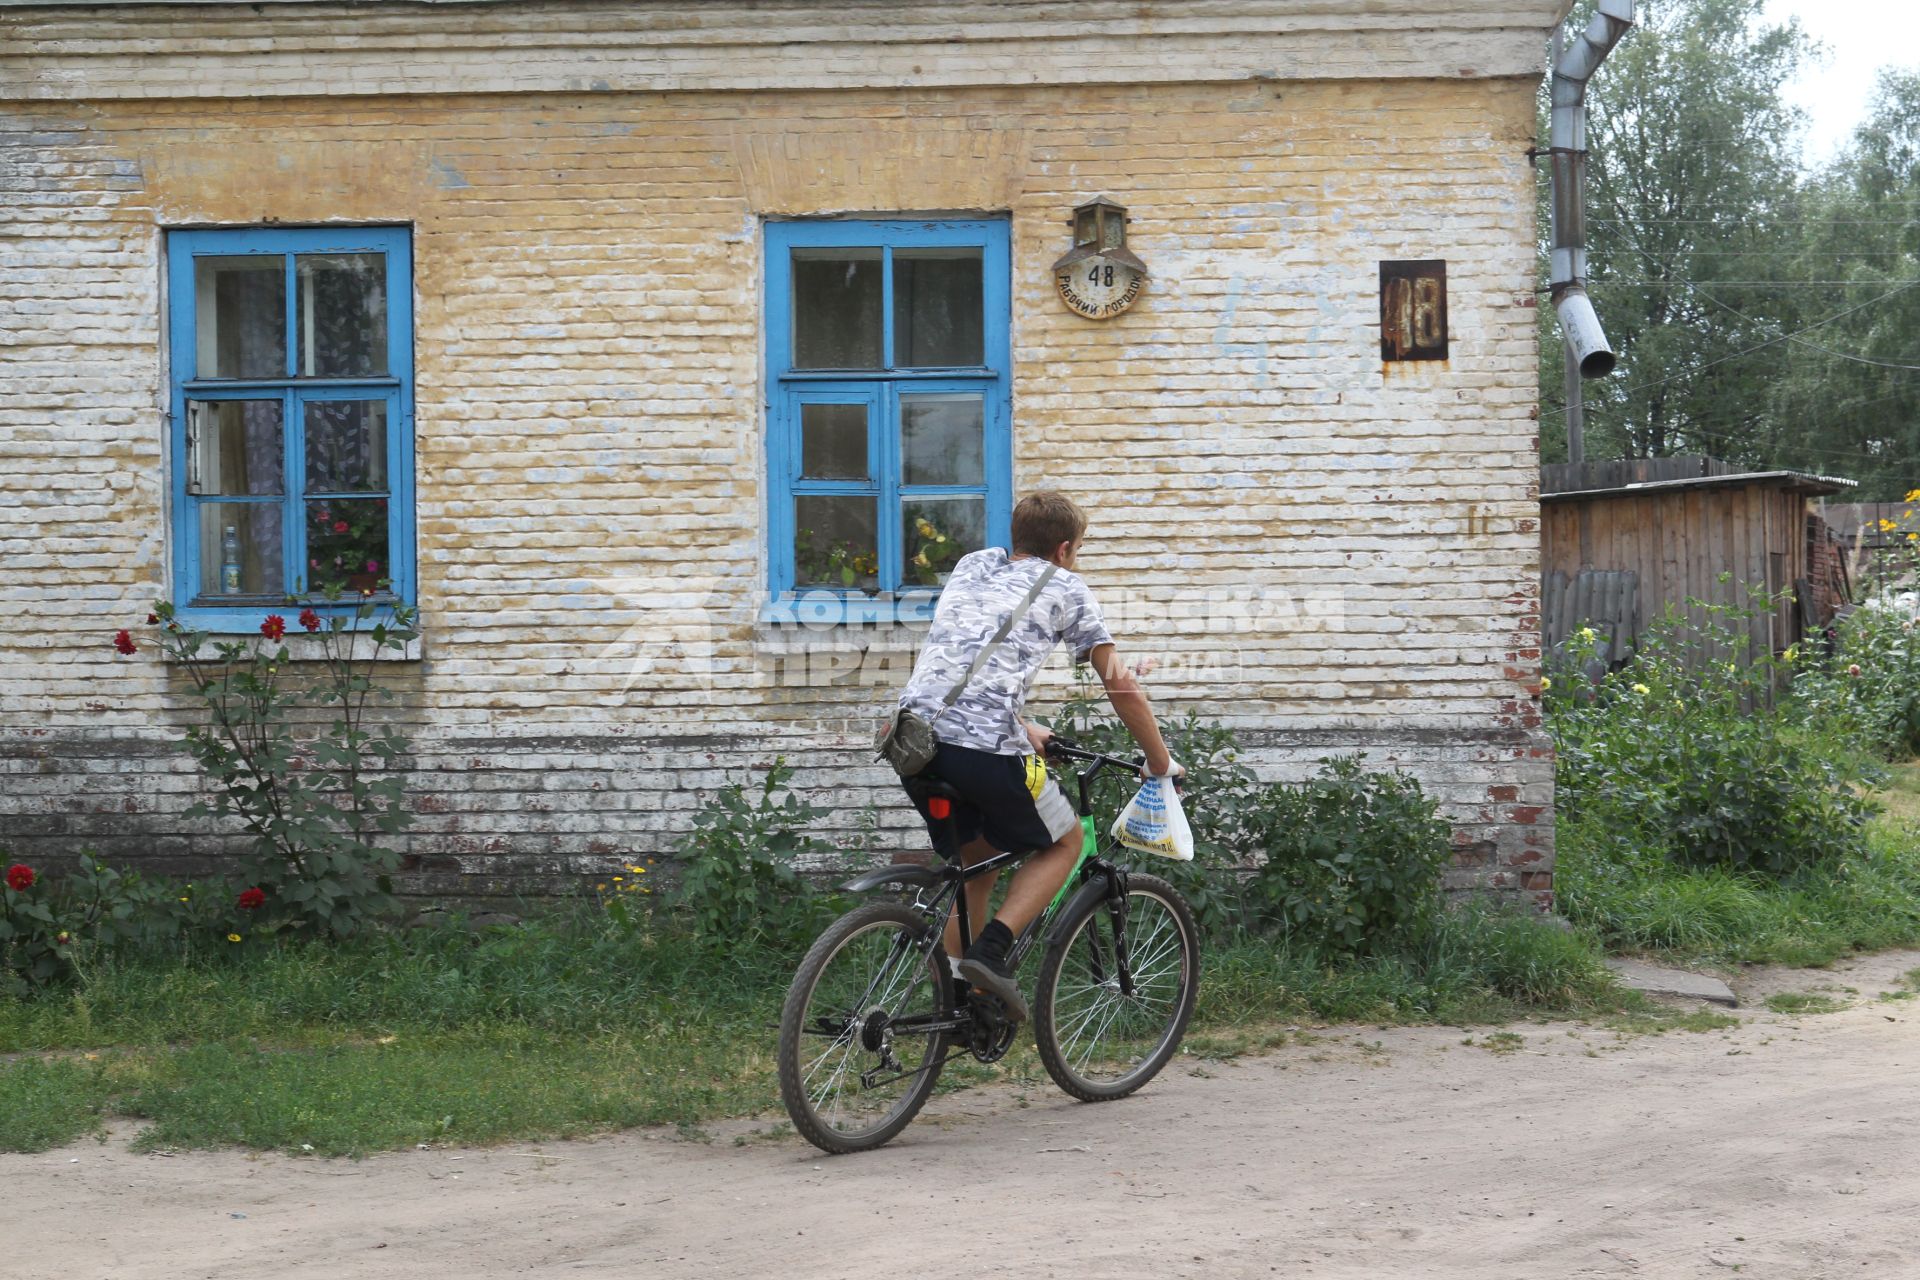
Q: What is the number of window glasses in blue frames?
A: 12